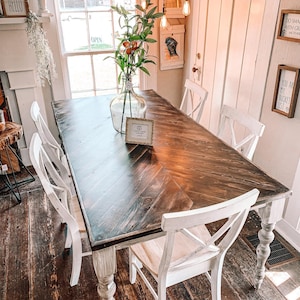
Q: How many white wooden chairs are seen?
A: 5